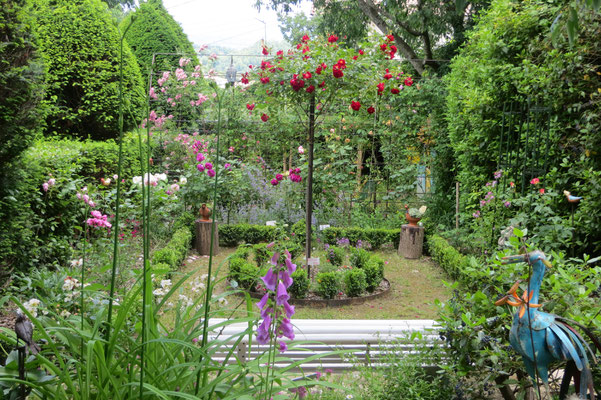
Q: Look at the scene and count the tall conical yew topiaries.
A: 2